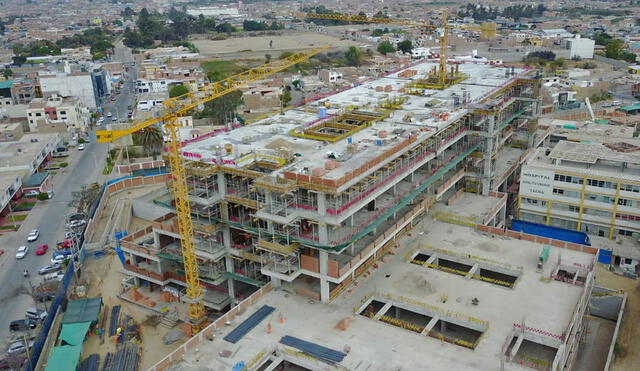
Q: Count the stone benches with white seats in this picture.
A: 0